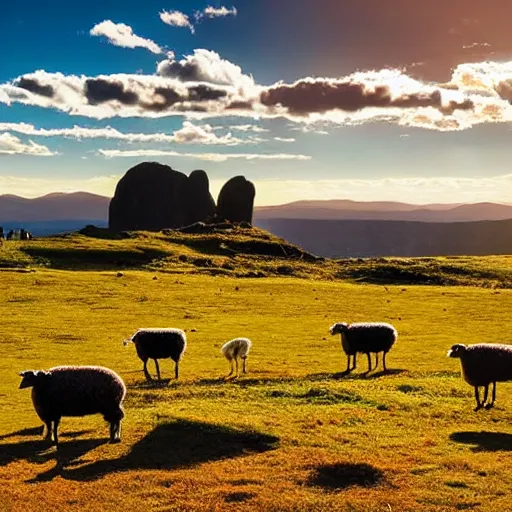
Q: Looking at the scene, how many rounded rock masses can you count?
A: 3